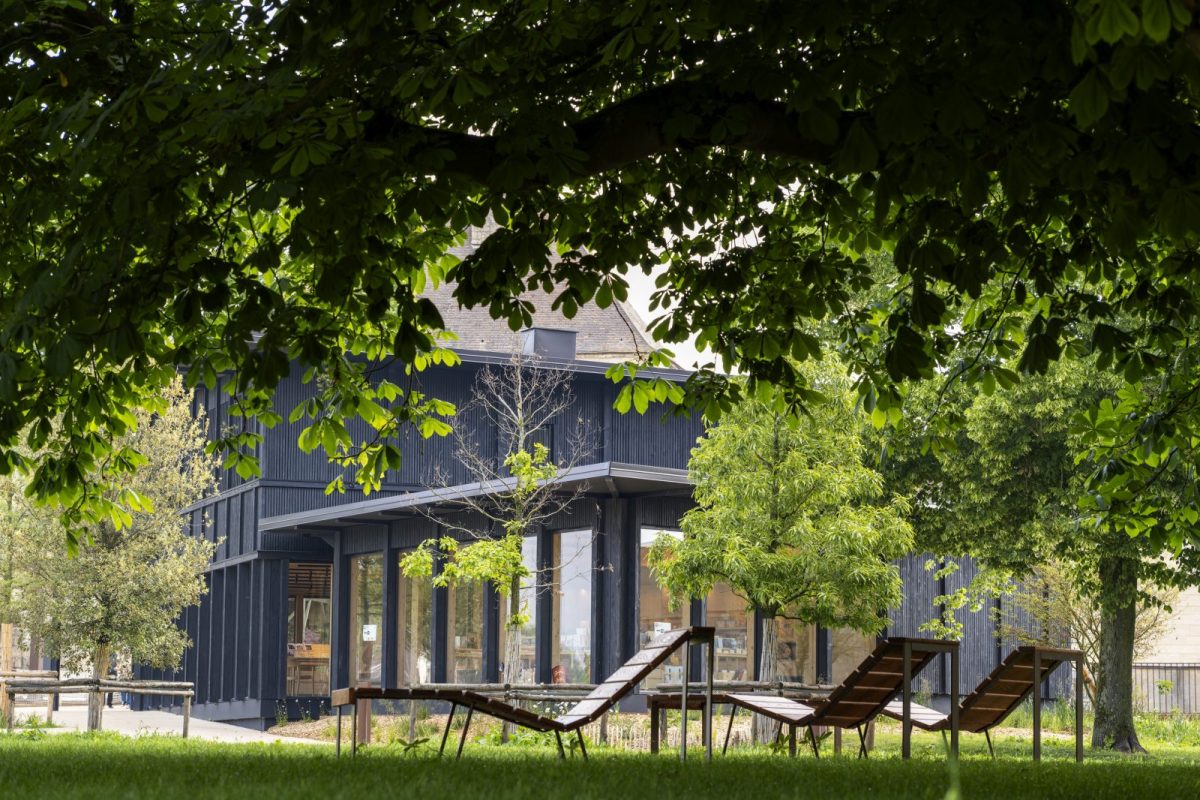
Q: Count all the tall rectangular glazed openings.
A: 10